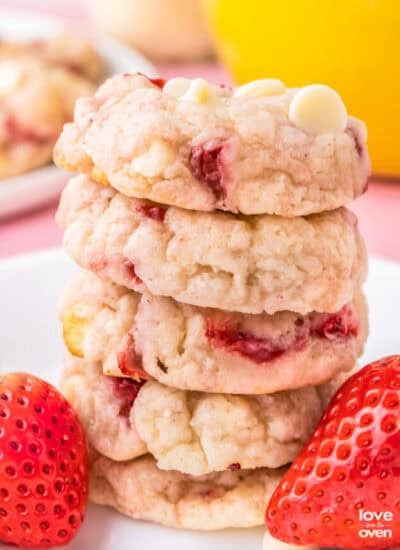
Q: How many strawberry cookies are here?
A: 5